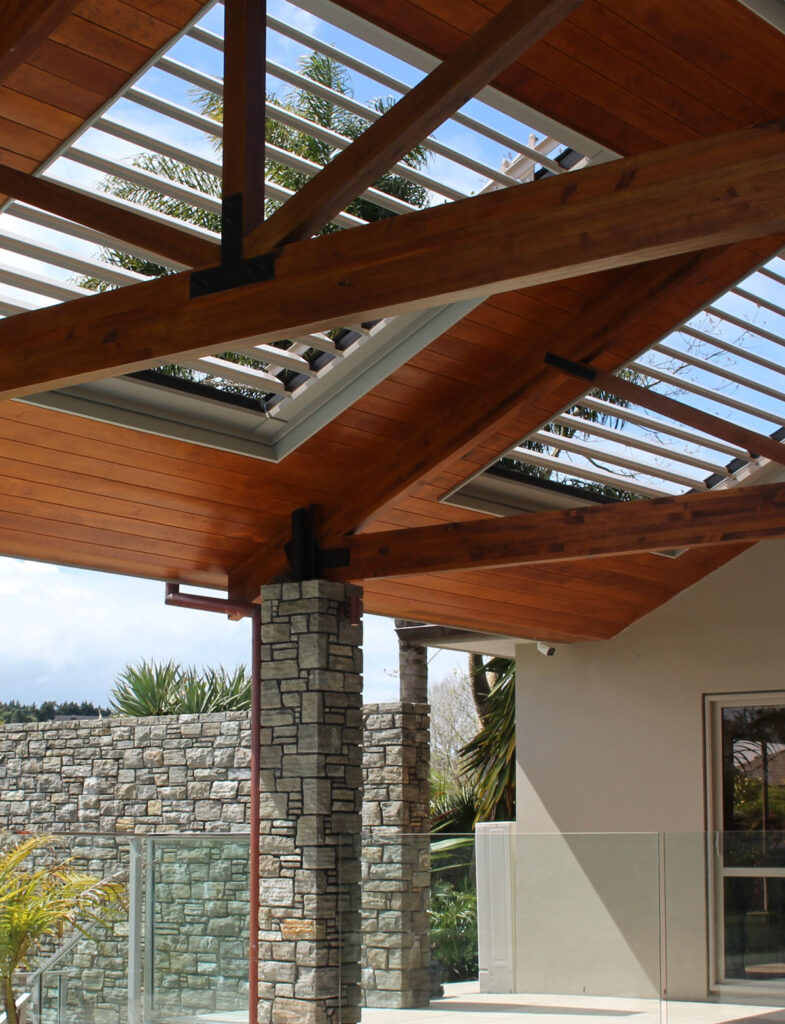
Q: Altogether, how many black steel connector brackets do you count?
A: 3